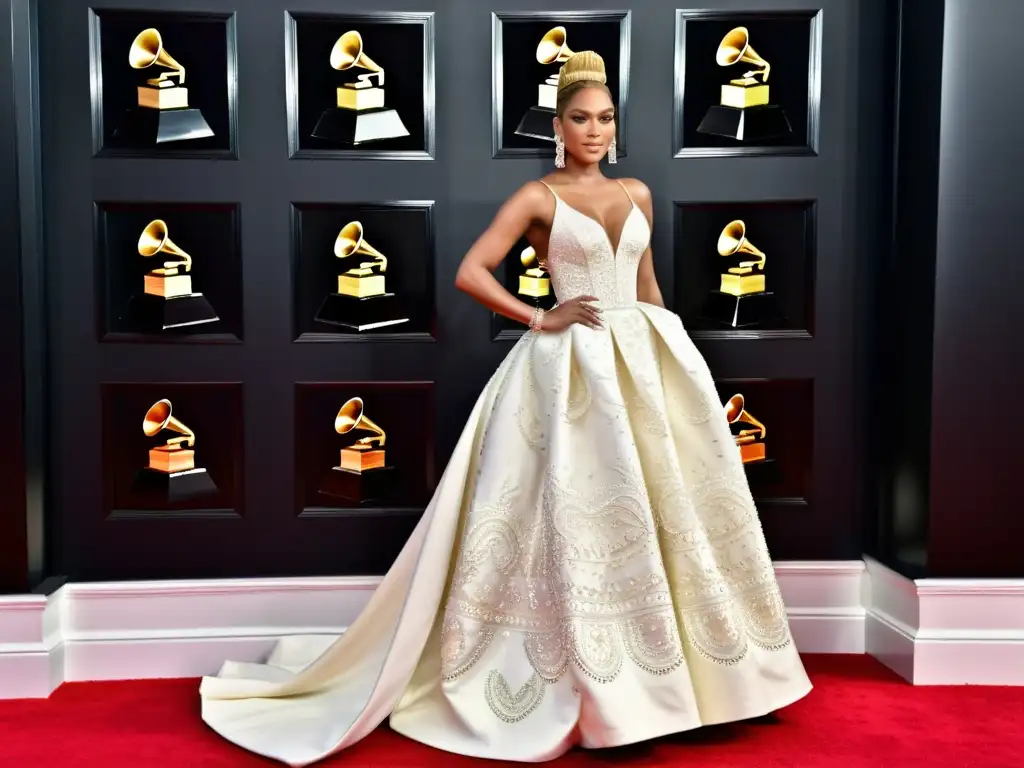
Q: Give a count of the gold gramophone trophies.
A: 11